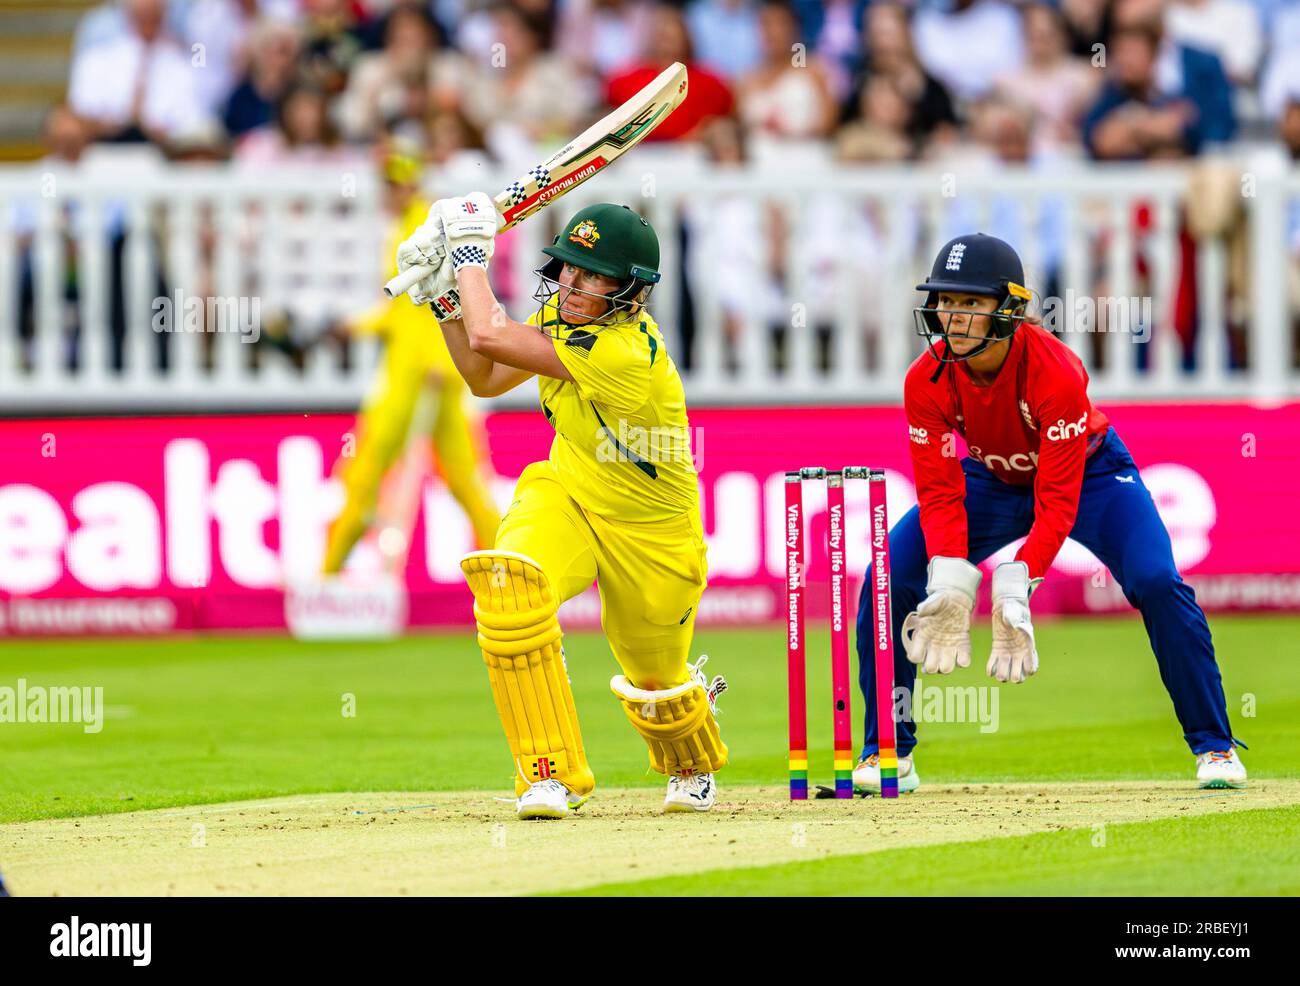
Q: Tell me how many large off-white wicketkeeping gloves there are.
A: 2